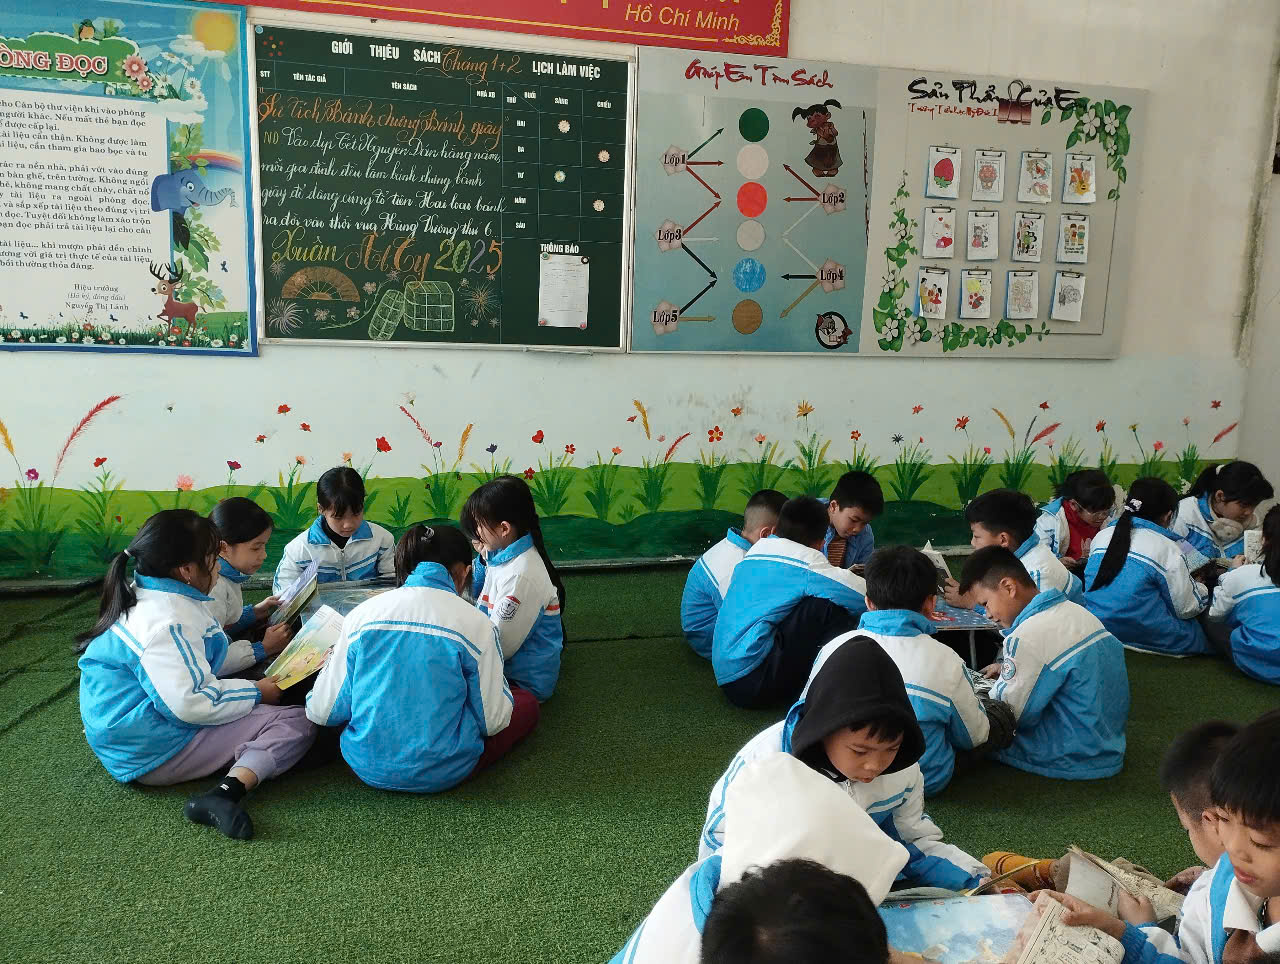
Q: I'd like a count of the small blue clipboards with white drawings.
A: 12